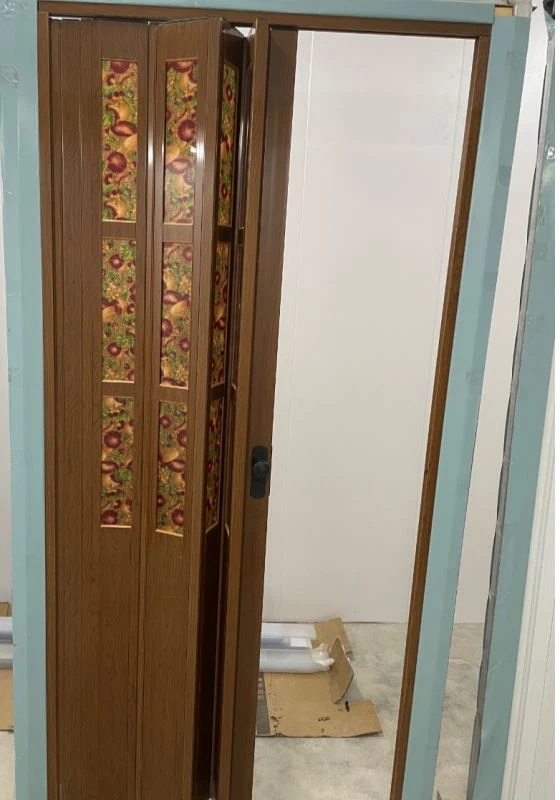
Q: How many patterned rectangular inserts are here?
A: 9